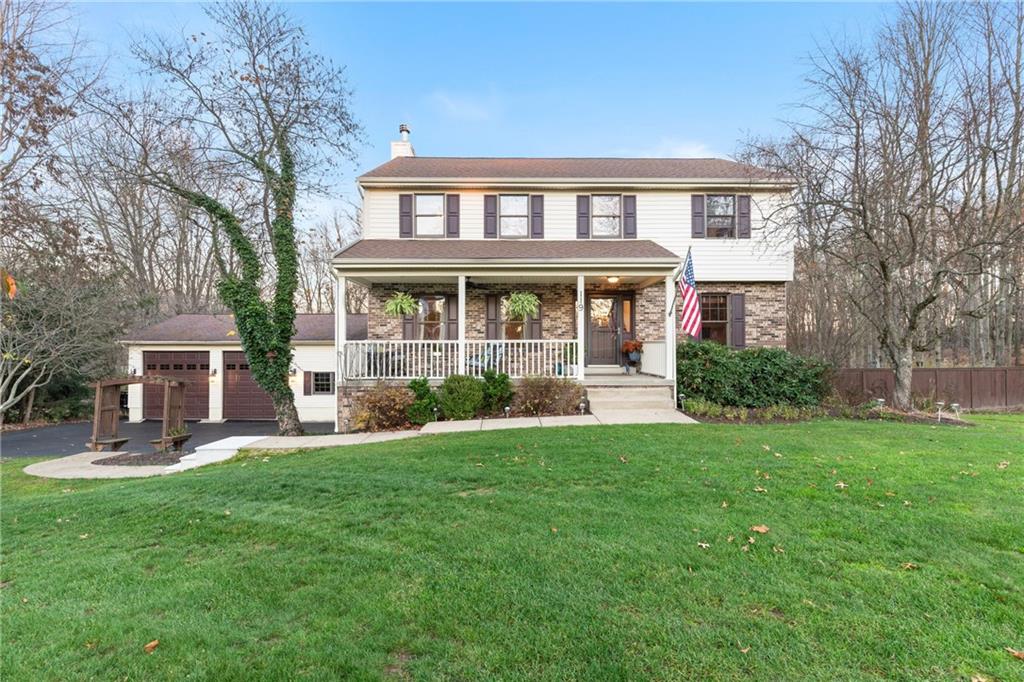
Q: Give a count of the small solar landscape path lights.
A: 8